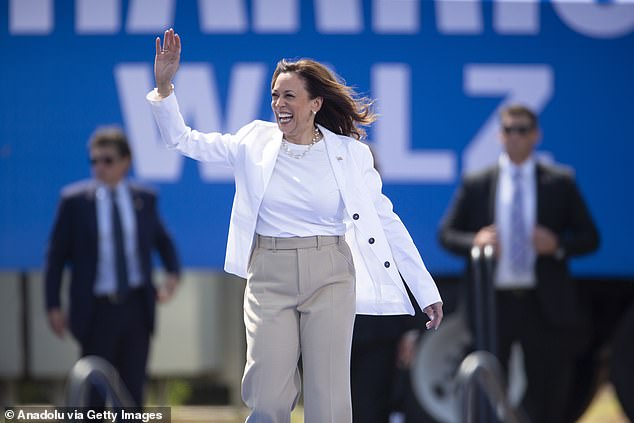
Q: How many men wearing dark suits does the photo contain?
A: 2